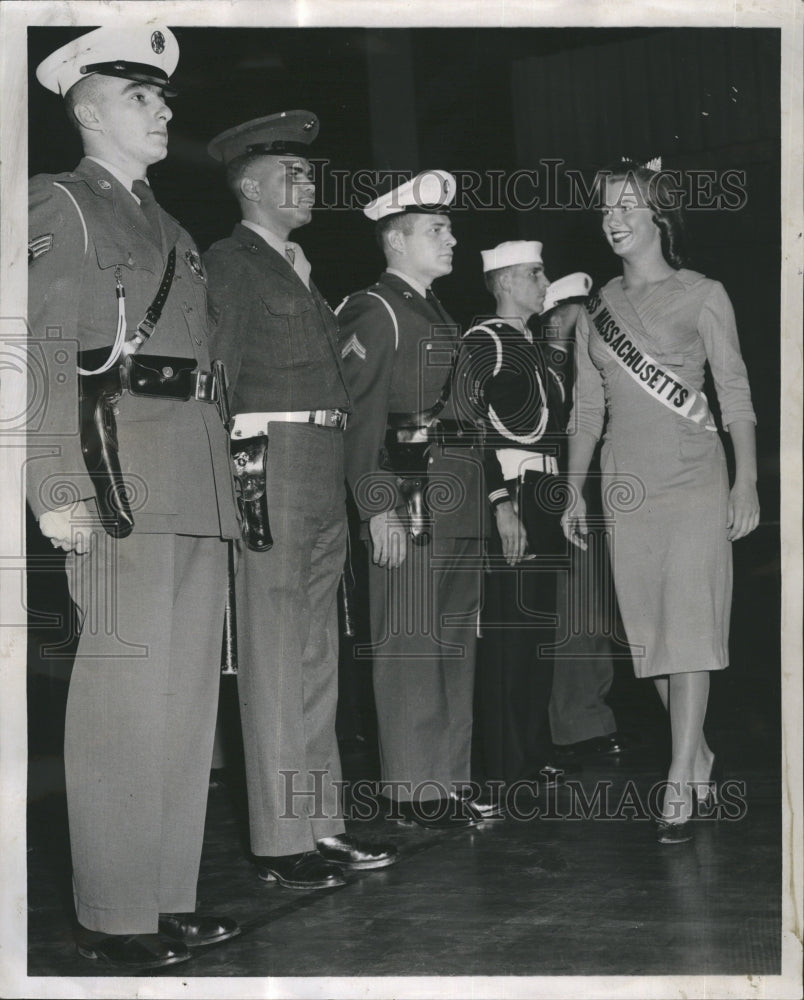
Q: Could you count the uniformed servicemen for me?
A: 5